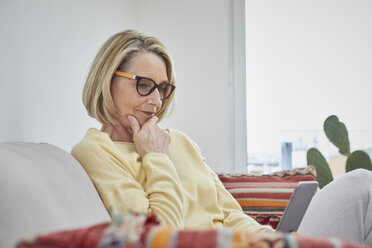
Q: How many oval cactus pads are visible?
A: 3